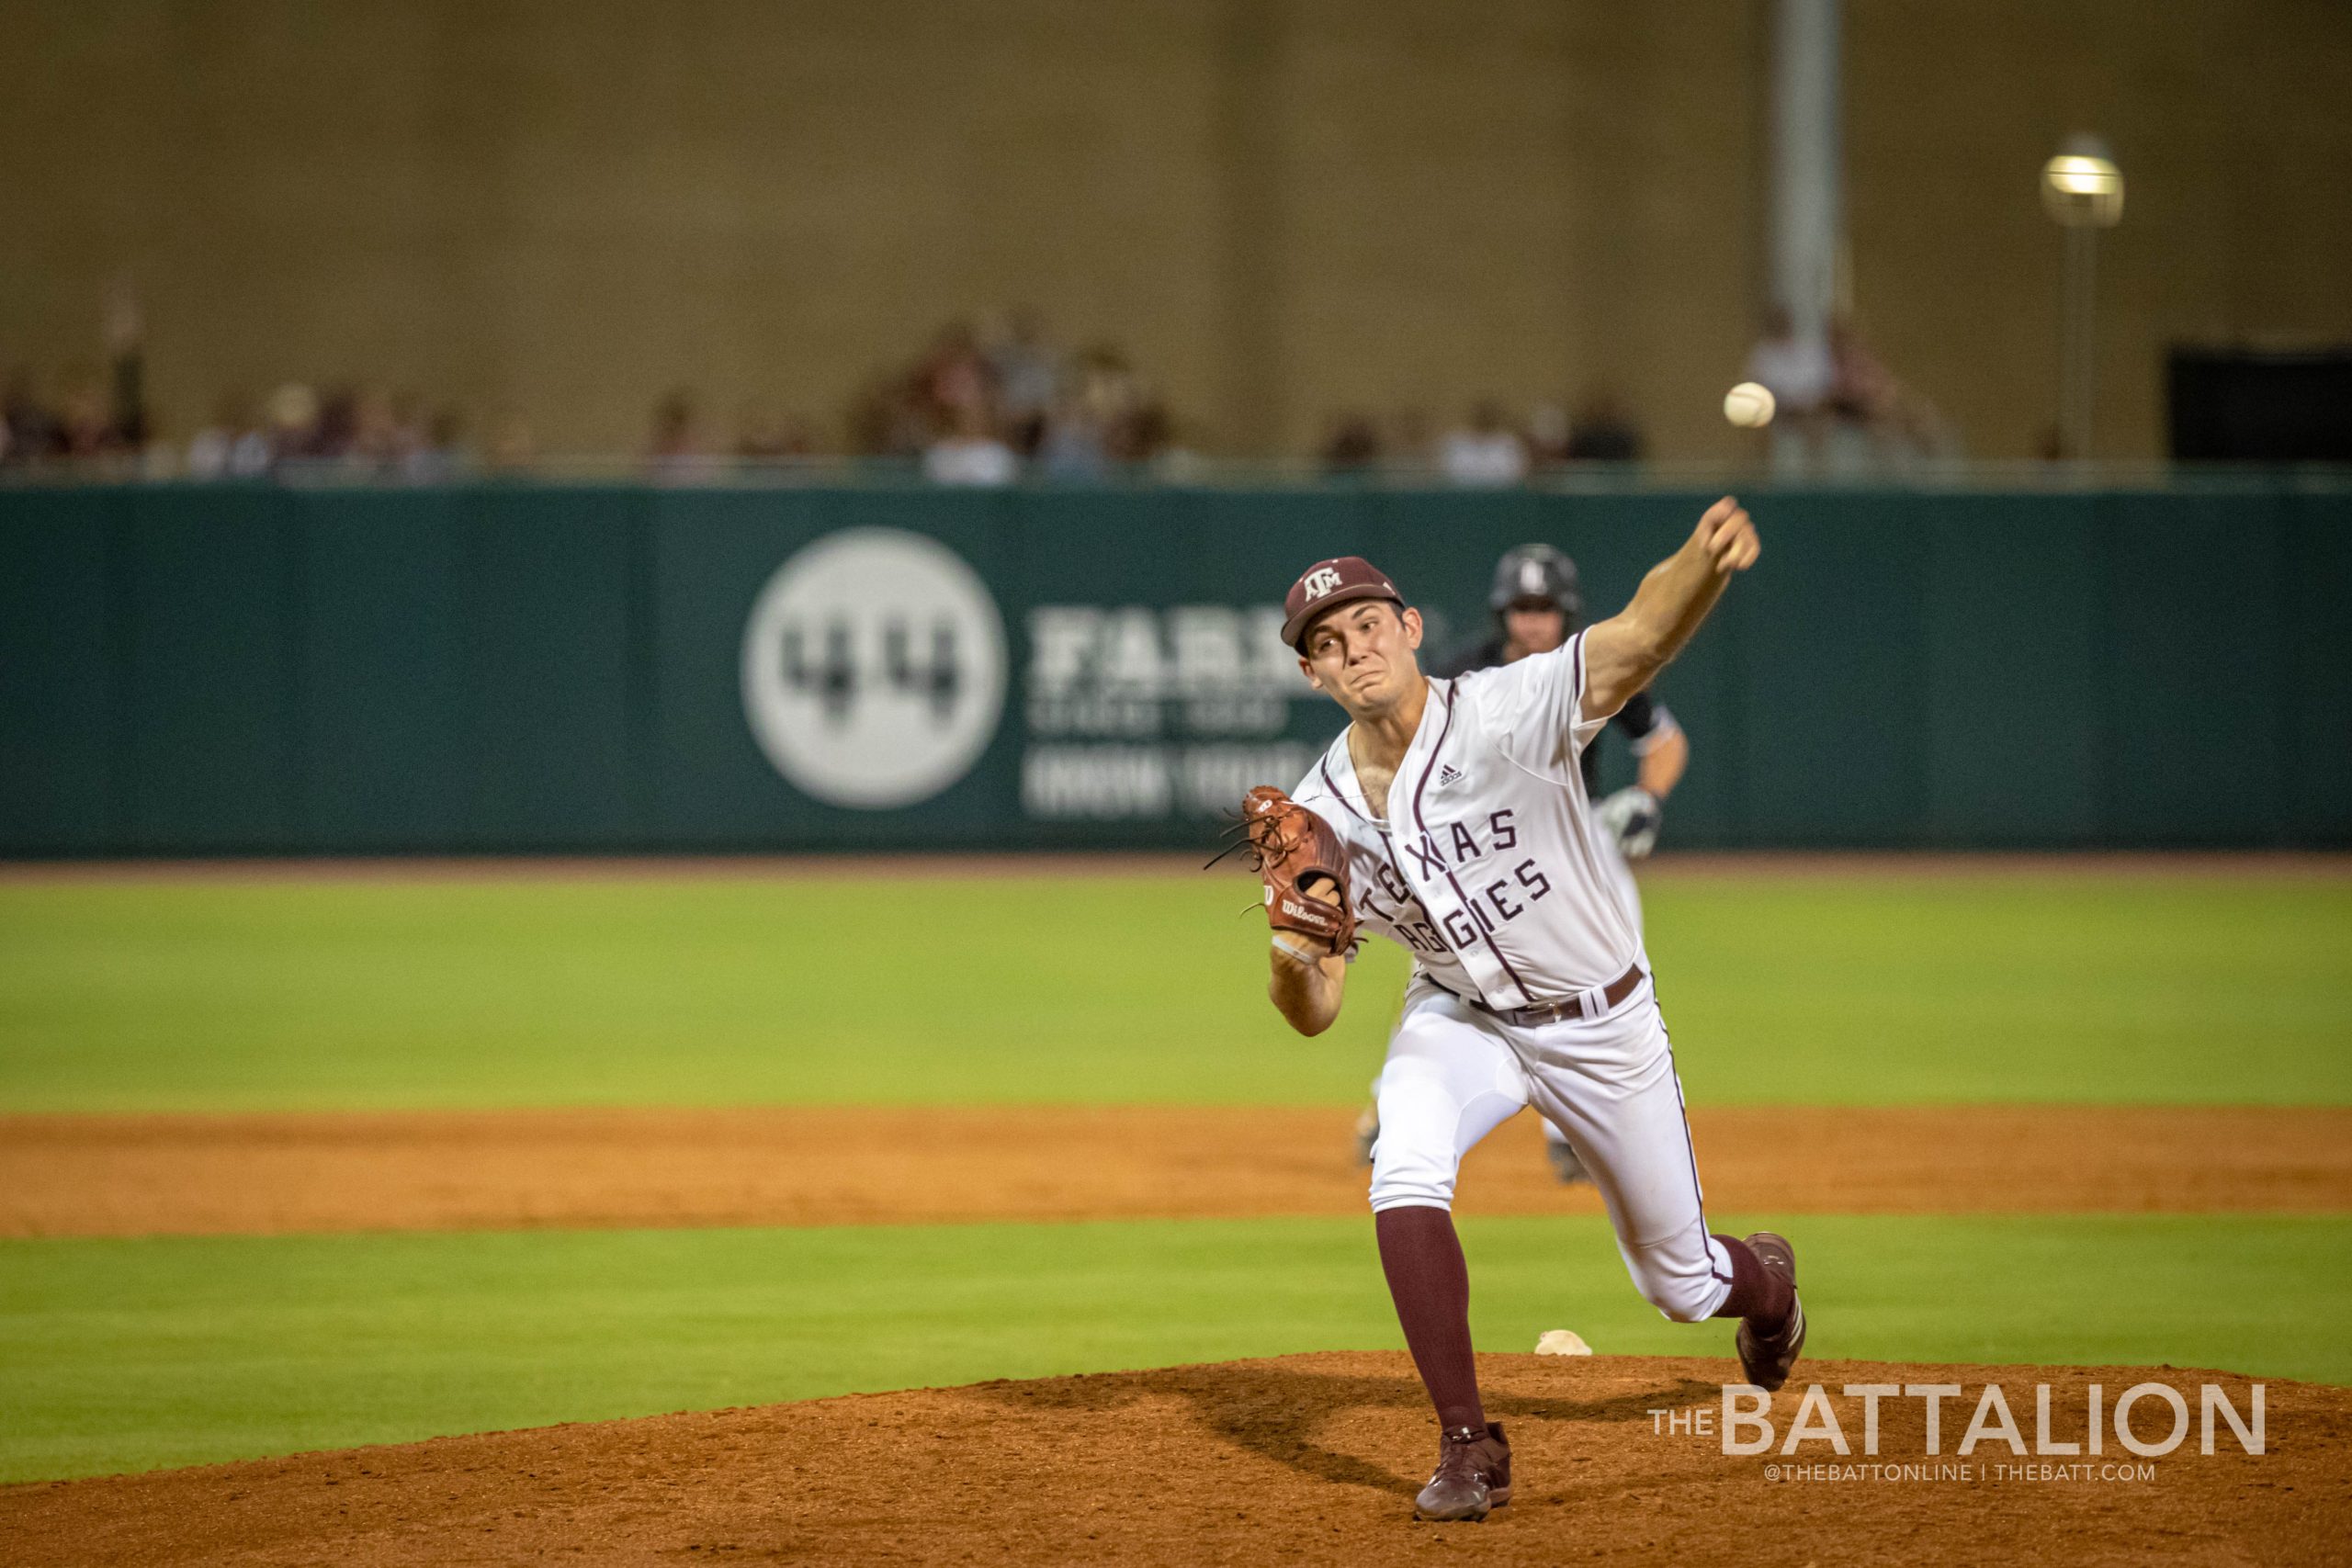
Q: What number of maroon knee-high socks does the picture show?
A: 2